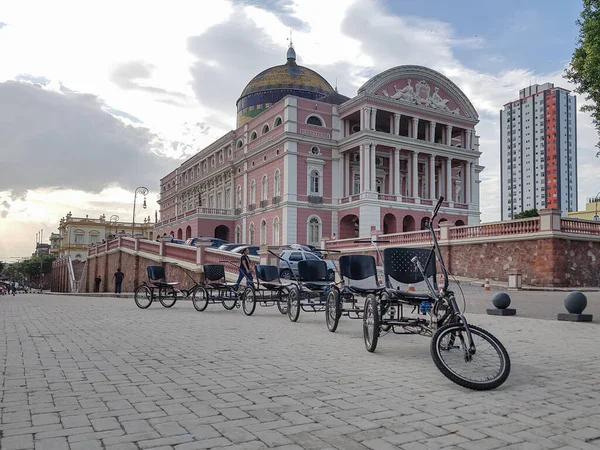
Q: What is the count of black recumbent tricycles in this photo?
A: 6